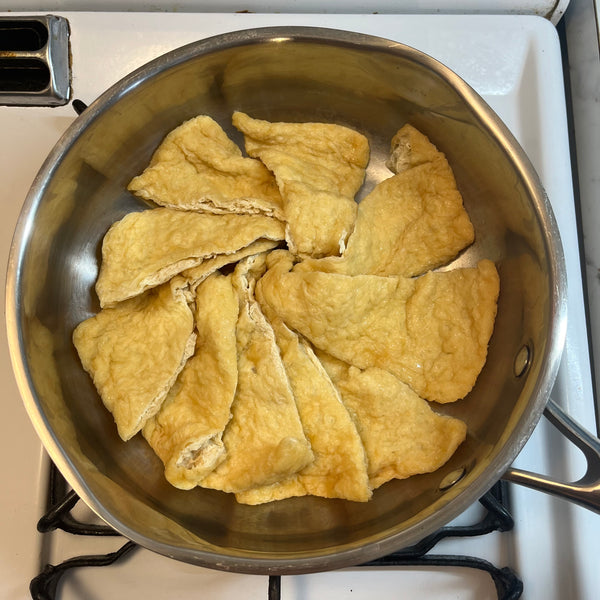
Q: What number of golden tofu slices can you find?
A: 10